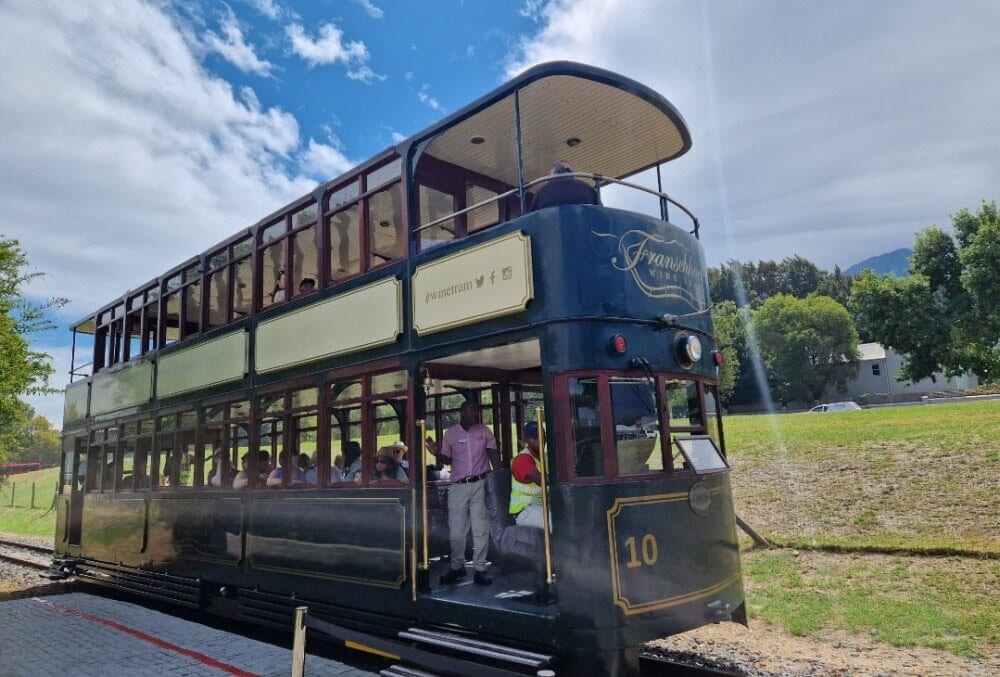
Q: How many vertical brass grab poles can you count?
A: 2